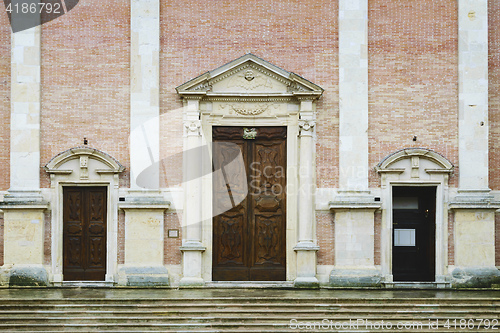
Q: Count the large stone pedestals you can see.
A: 4